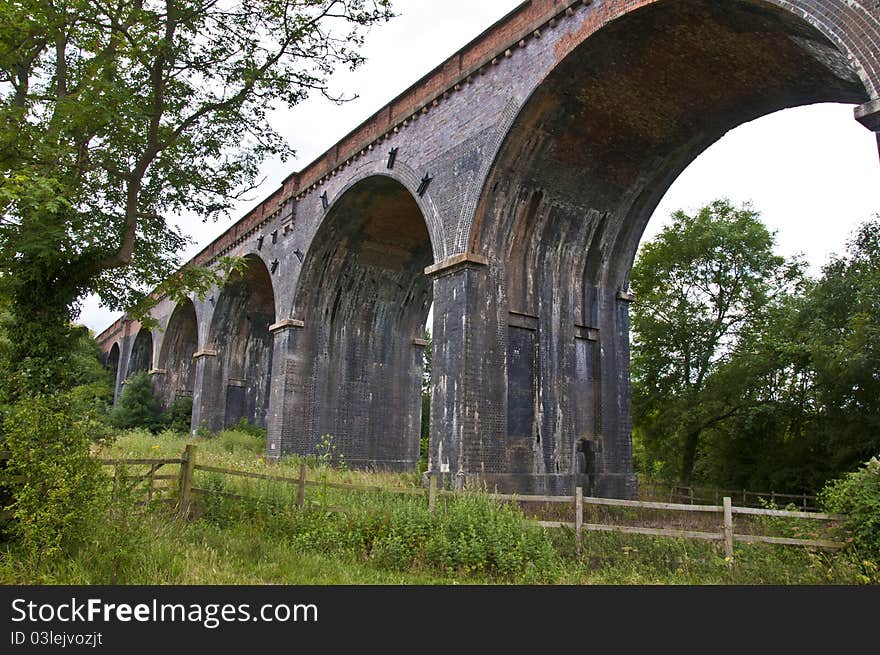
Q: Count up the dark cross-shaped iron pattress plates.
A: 8